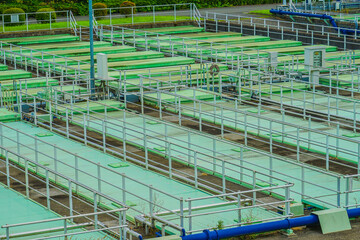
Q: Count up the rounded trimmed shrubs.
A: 4